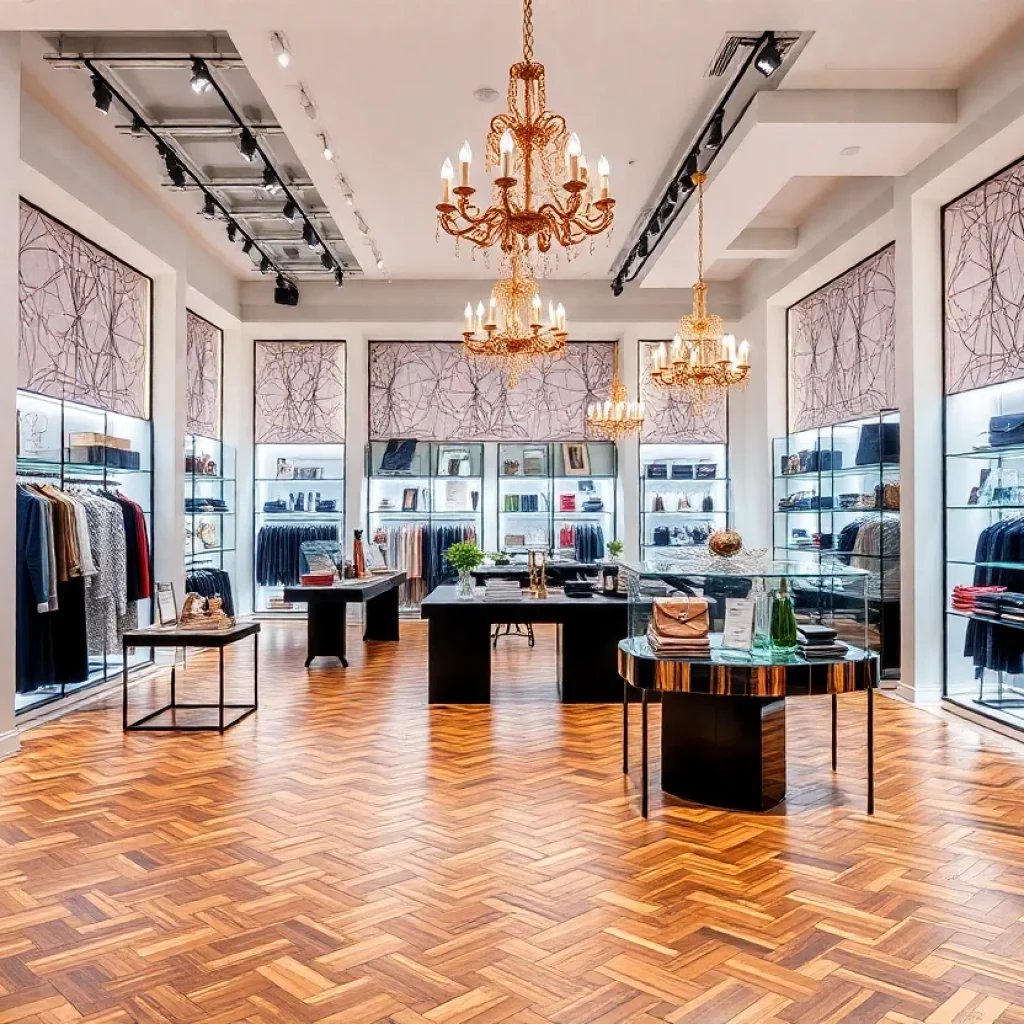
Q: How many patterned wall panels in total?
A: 7